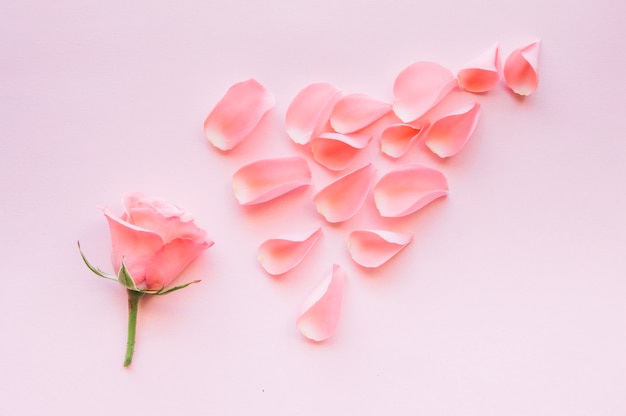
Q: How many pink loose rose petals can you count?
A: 15